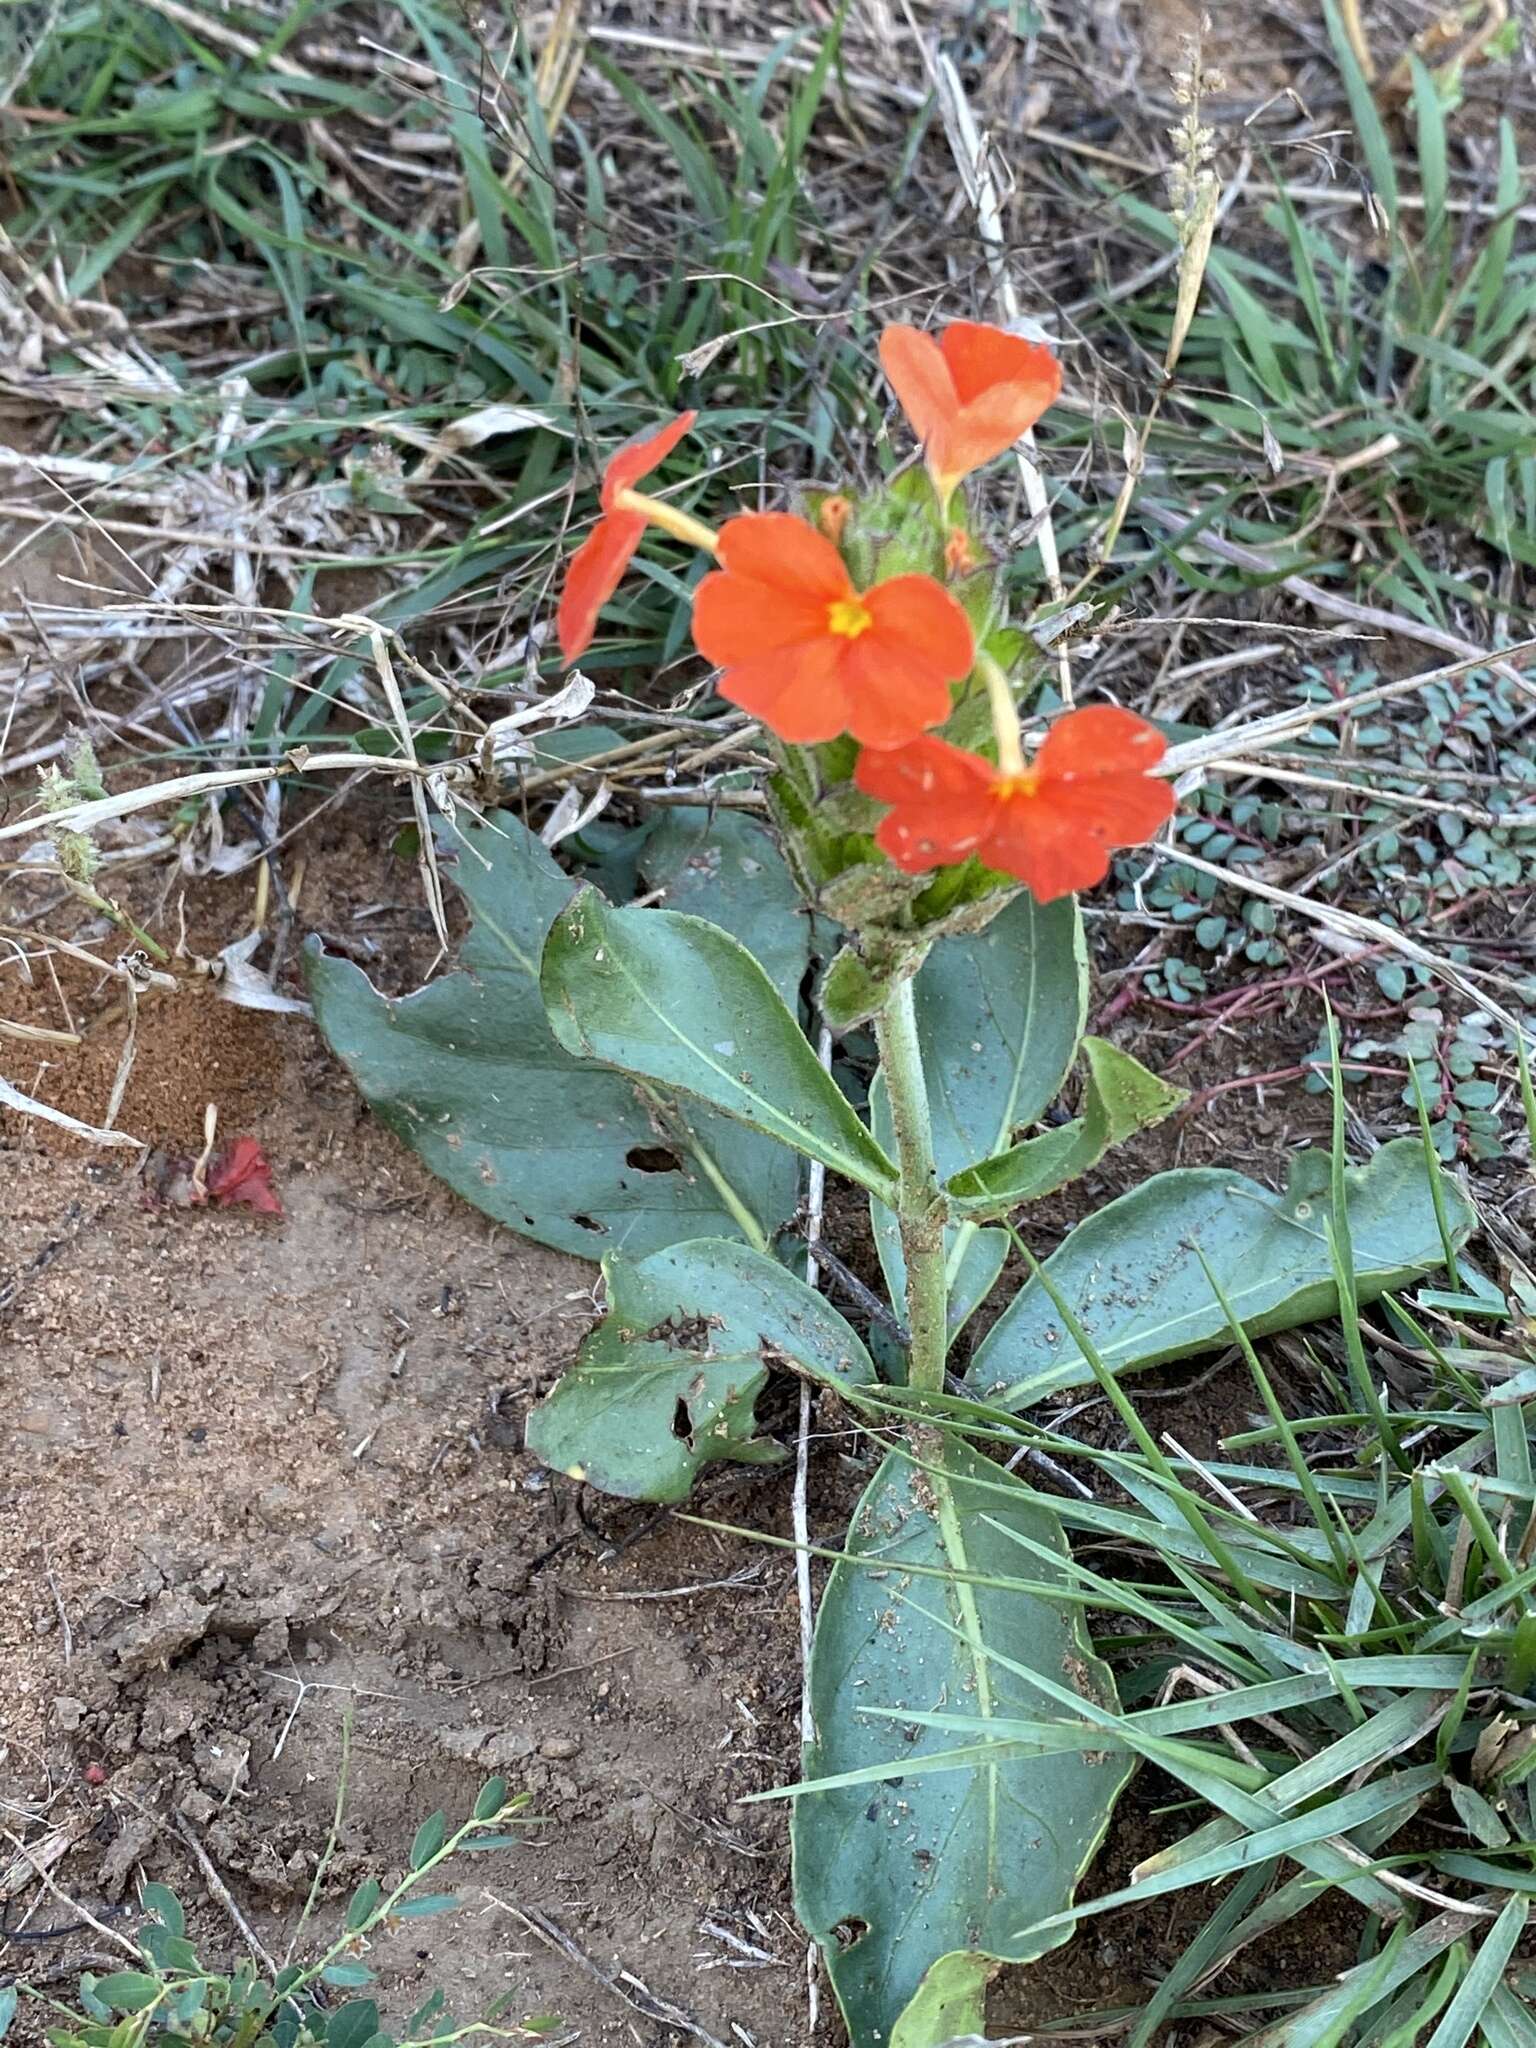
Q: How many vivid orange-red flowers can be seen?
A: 4